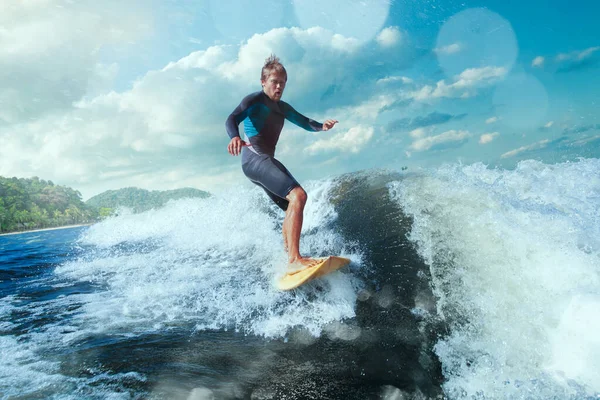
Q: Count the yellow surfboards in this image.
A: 1